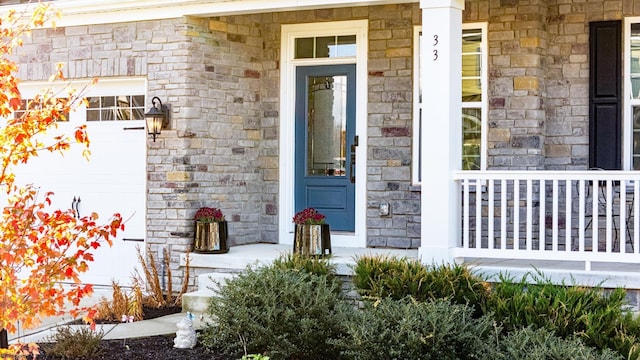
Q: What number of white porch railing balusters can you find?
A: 14